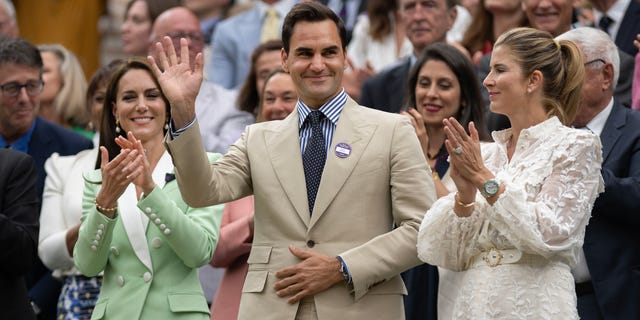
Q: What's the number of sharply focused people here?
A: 3